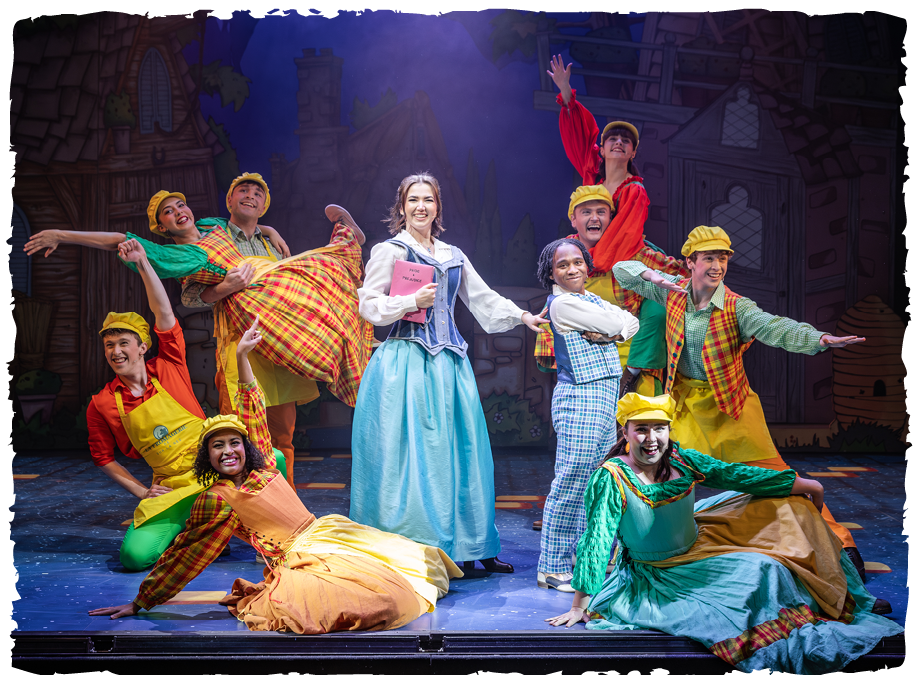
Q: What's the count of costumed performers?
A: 10